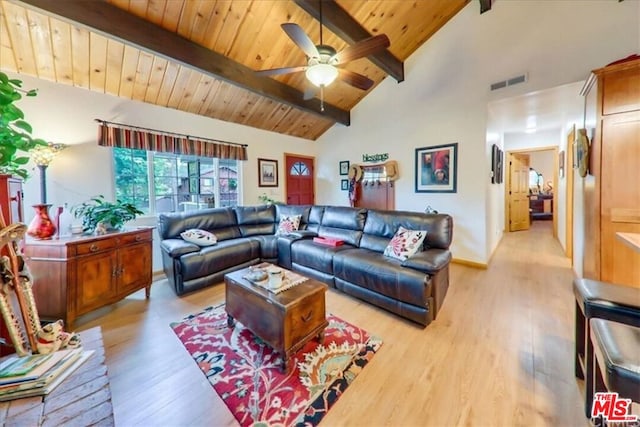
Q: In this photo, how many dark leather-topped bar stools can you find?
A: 2